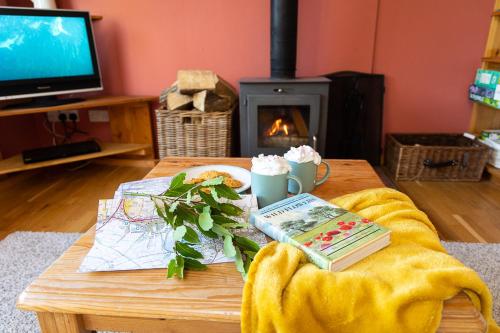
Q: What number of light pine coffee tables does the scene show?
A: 1